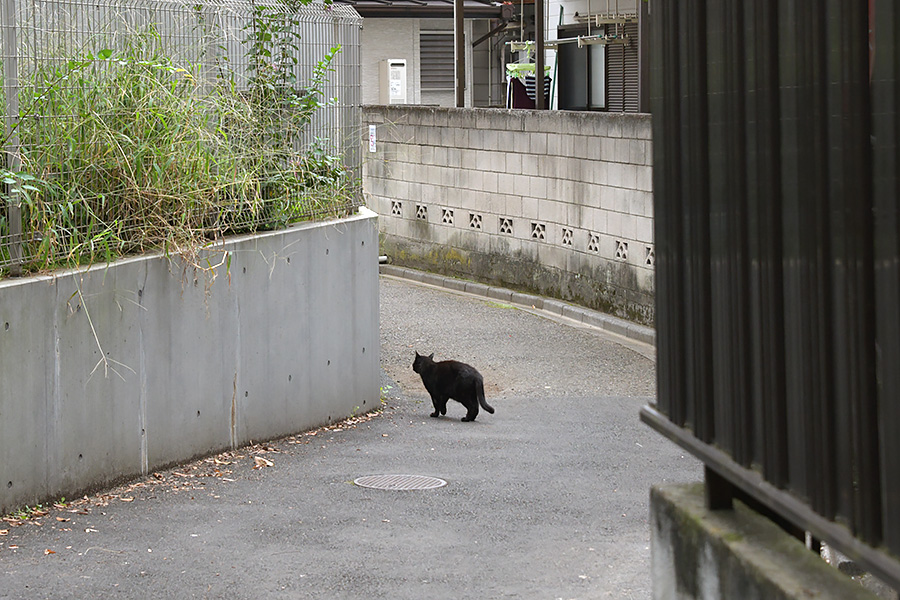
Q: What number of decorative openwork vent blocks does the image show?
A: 10